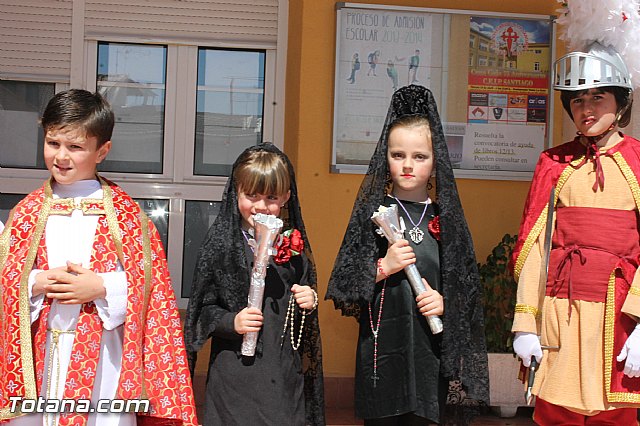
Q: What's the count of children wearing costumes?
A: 4